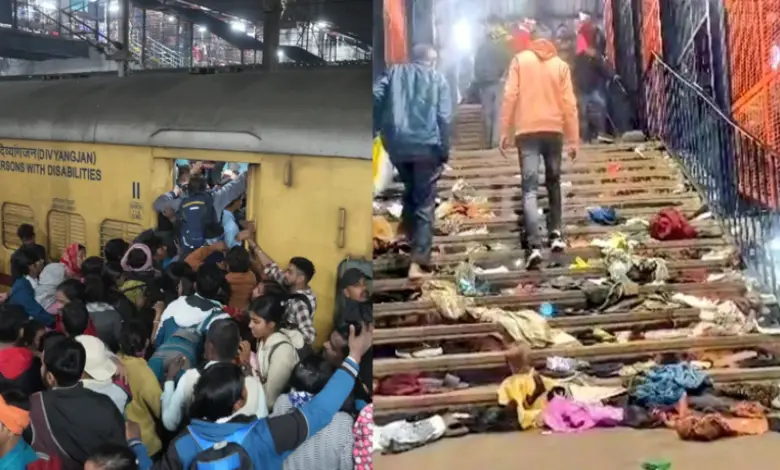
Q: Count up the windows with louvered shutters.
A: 3